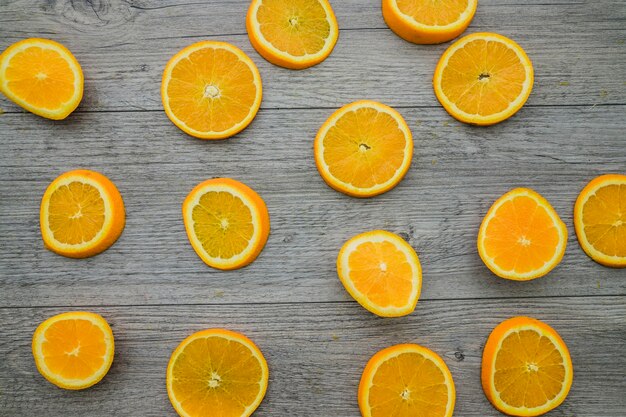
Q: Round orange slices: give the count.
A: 15